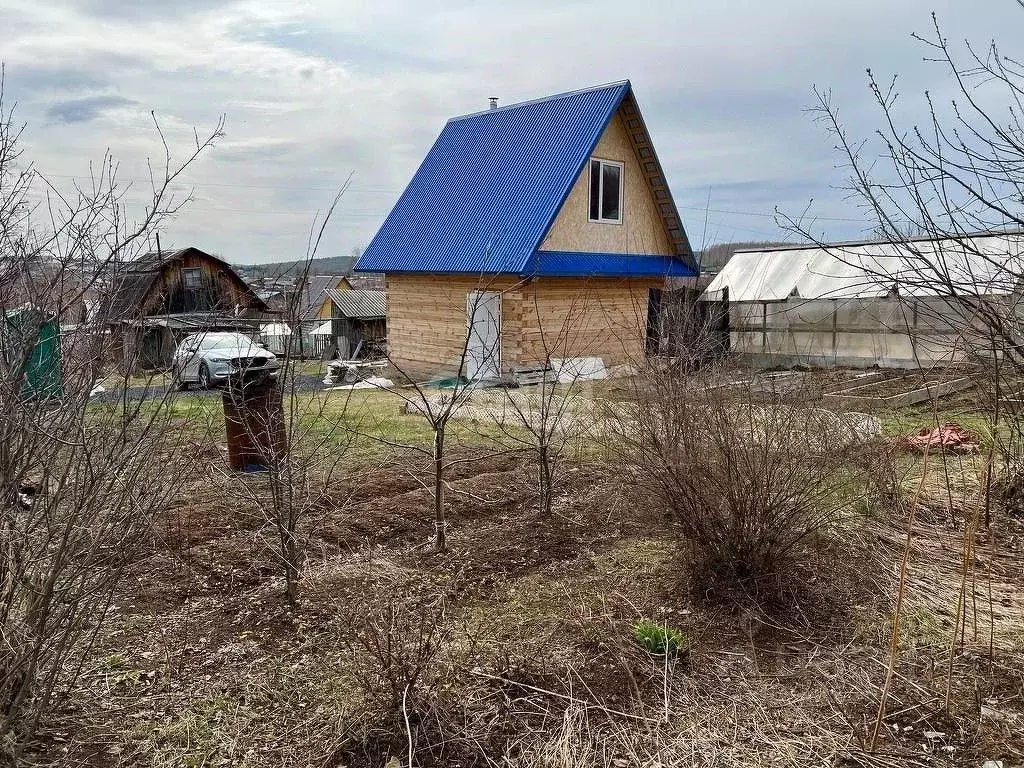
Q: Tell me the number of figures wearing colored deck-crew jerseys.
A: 0